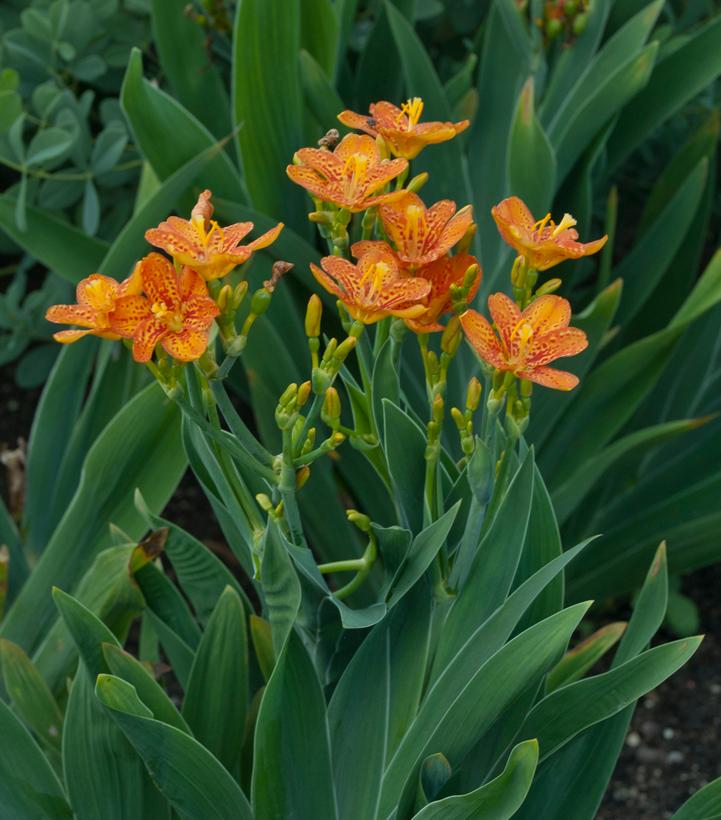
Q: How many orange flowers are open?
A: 10